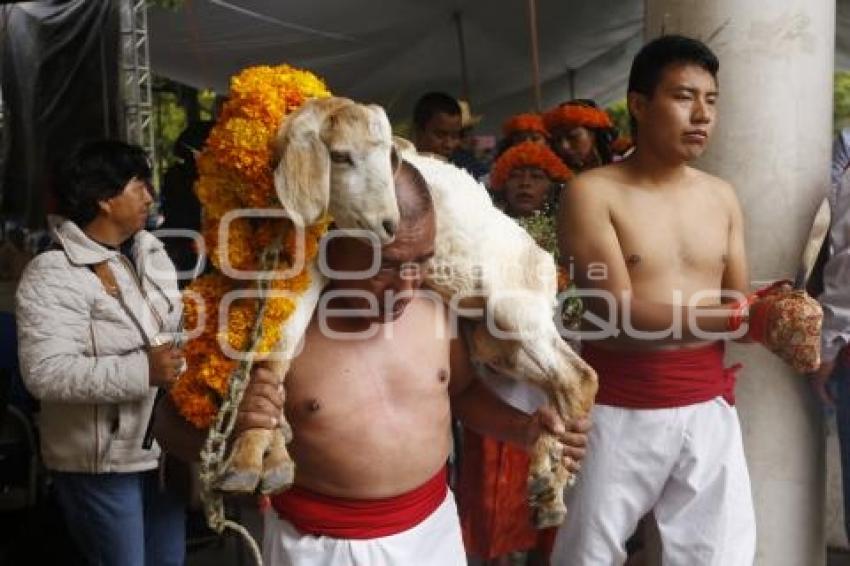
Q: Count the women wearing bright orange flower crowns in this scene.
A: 3